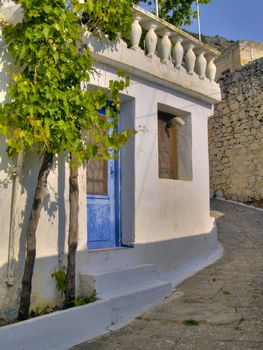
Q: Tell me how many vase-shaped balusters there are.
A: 7